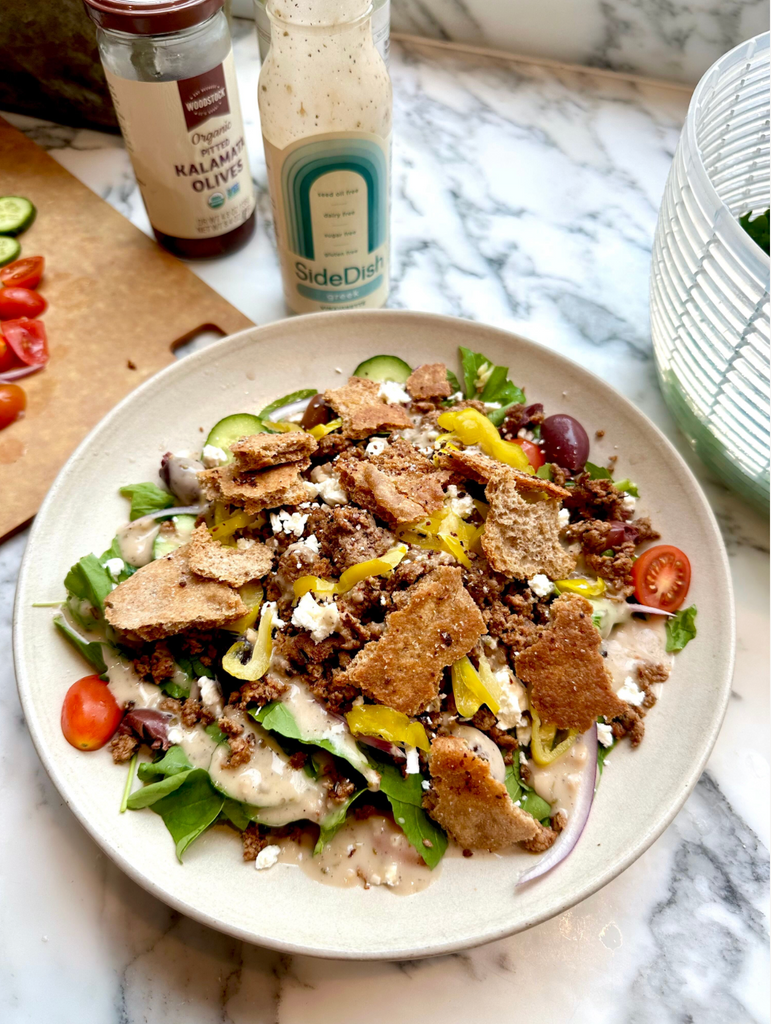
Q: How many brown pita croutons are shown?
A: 12